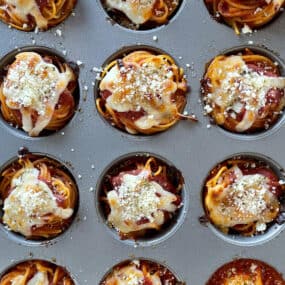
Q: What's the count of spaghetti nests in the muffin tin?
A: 12